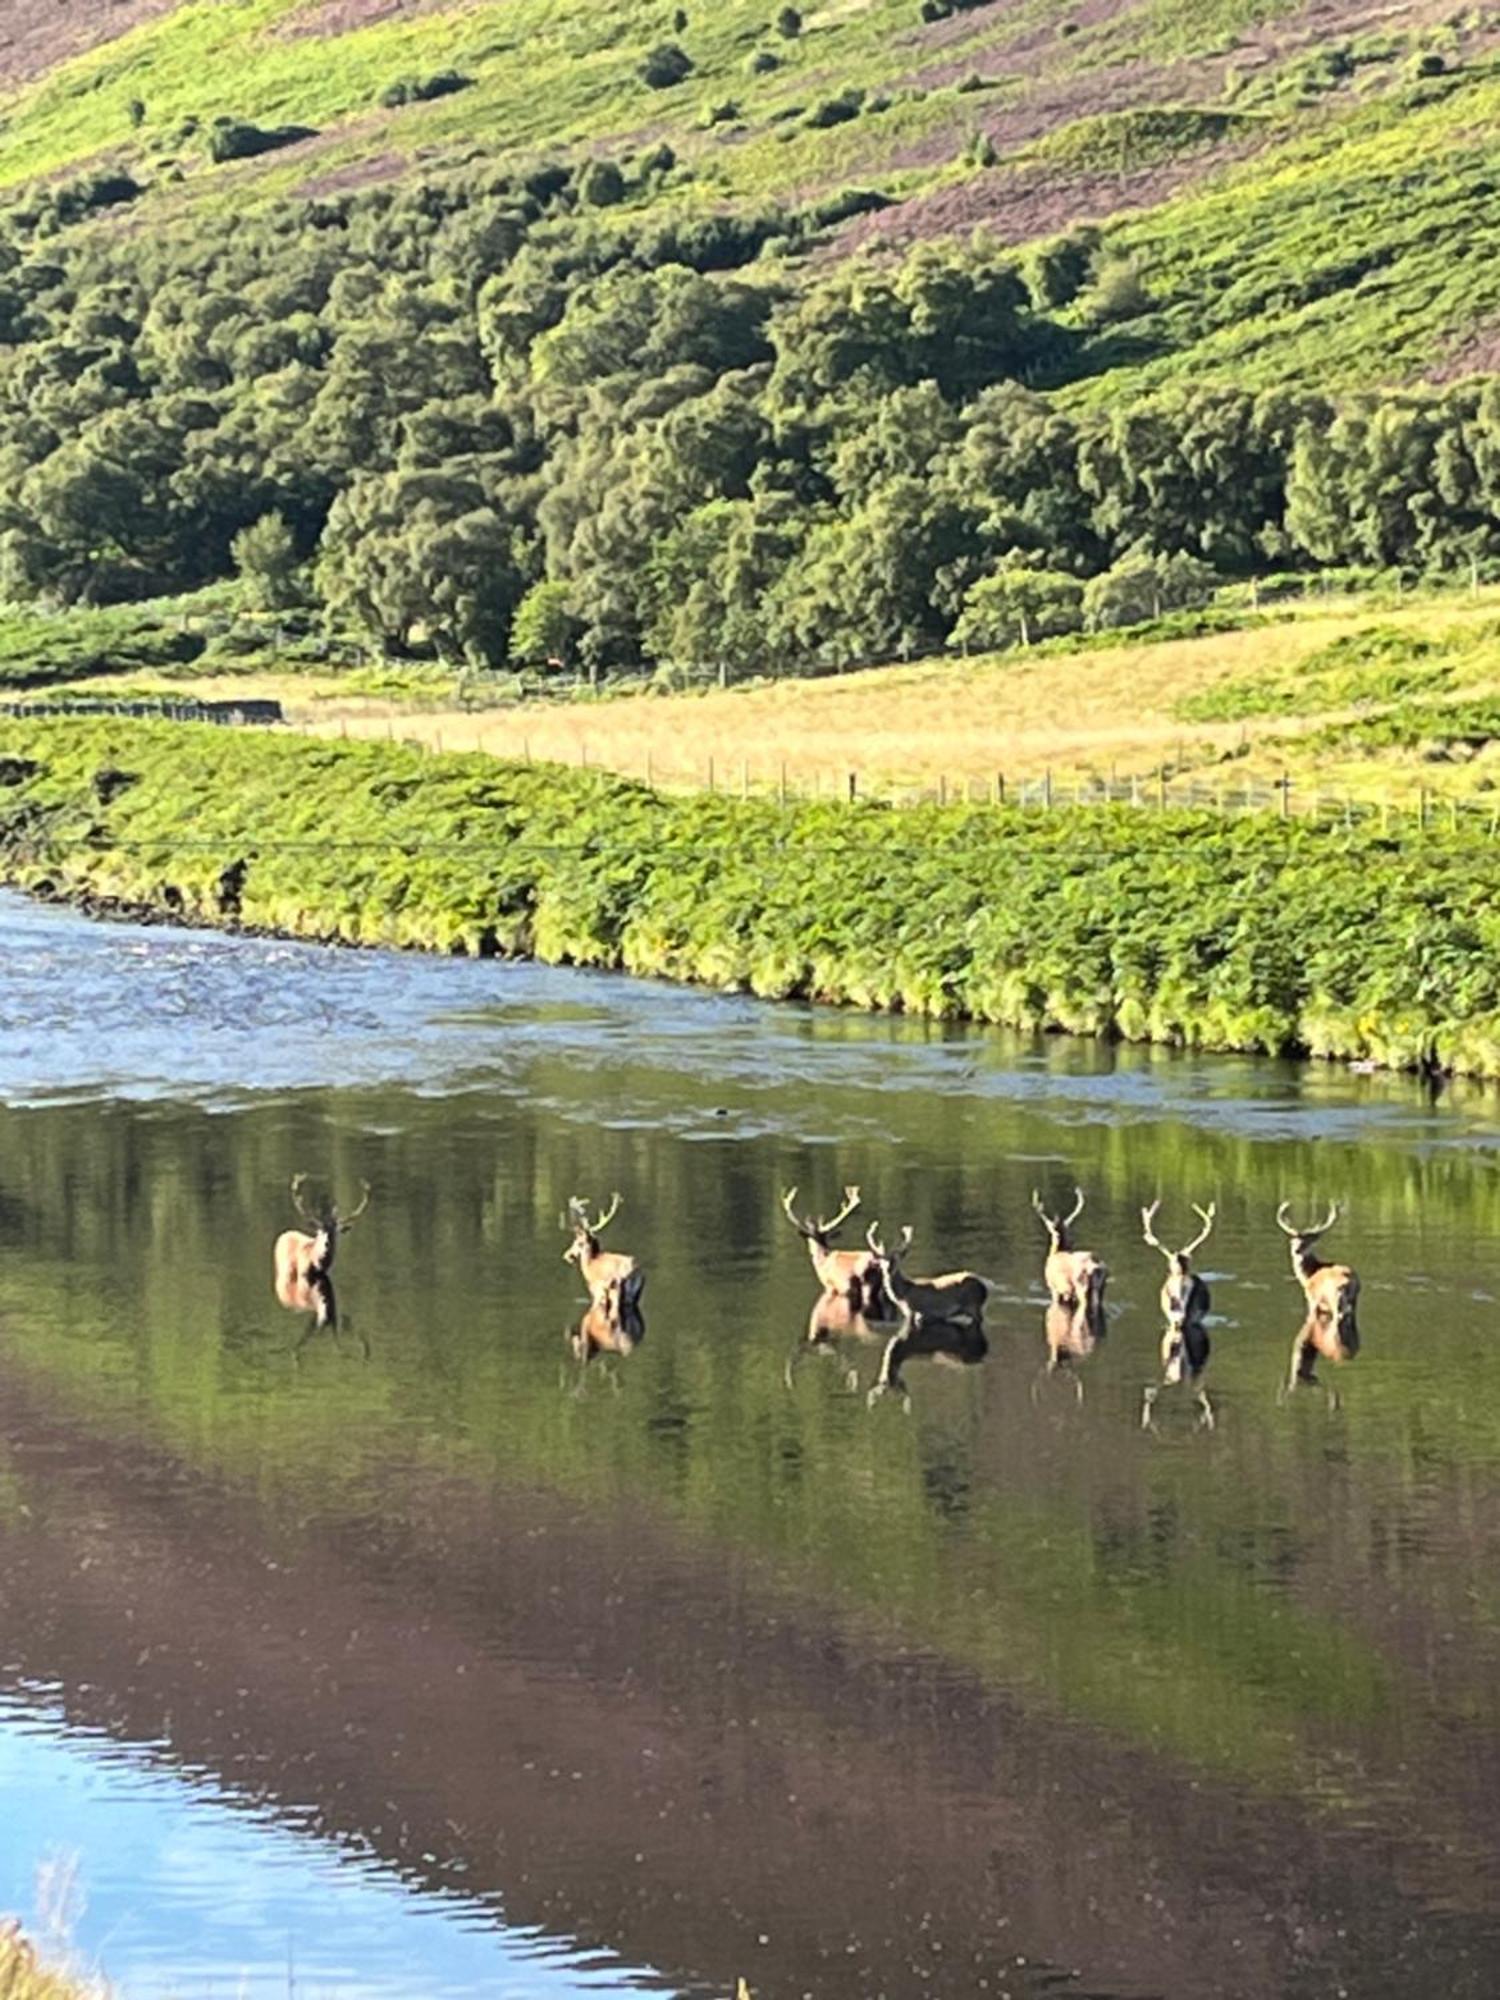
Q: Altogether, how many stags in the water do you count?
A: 7